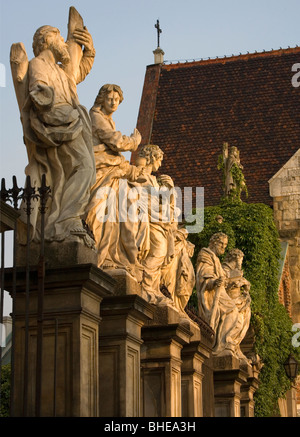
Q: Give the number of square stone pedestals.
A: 6